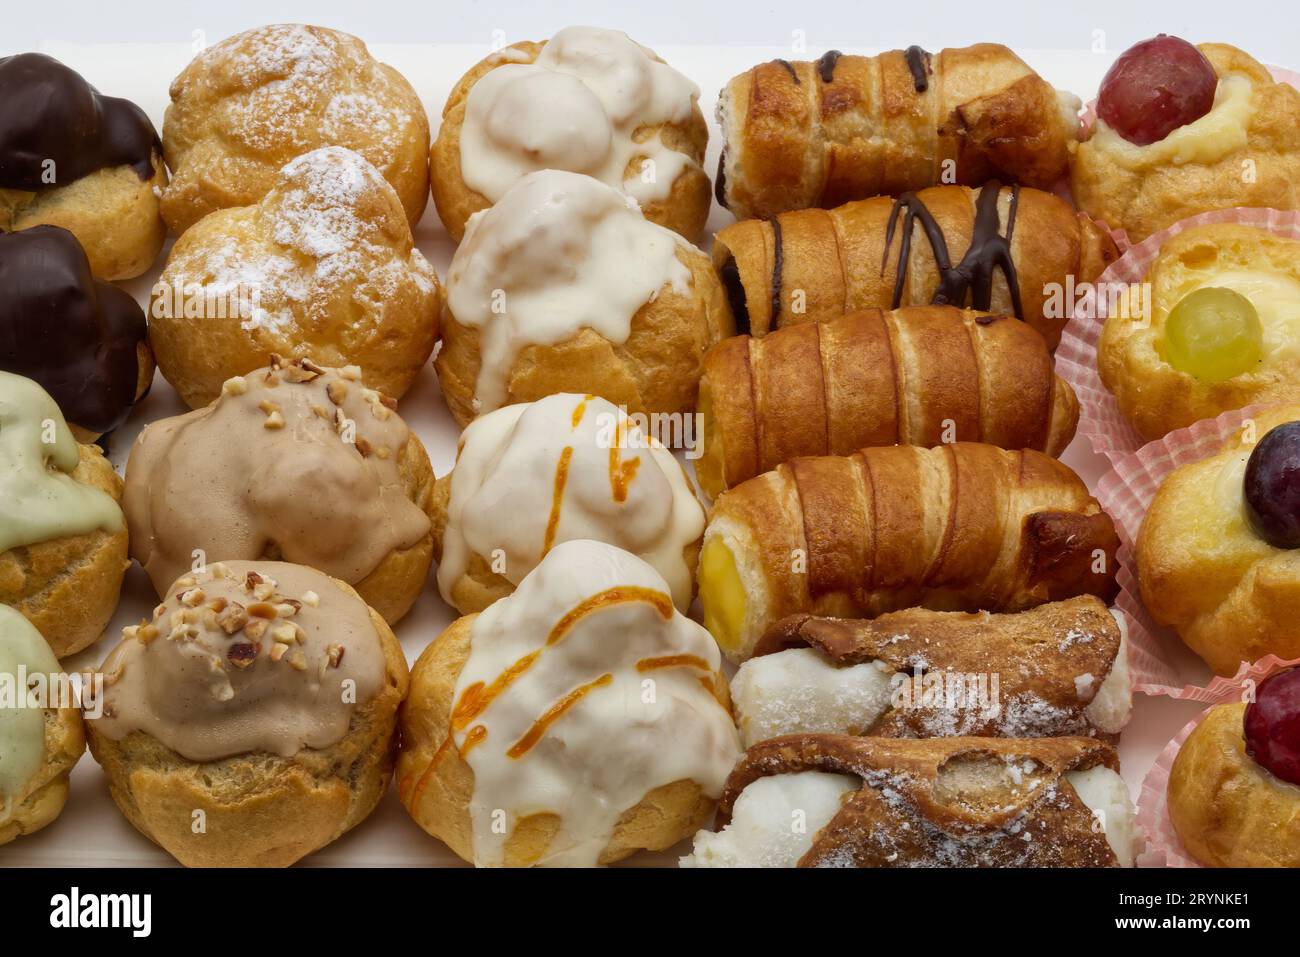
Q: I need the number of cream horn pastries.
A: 4